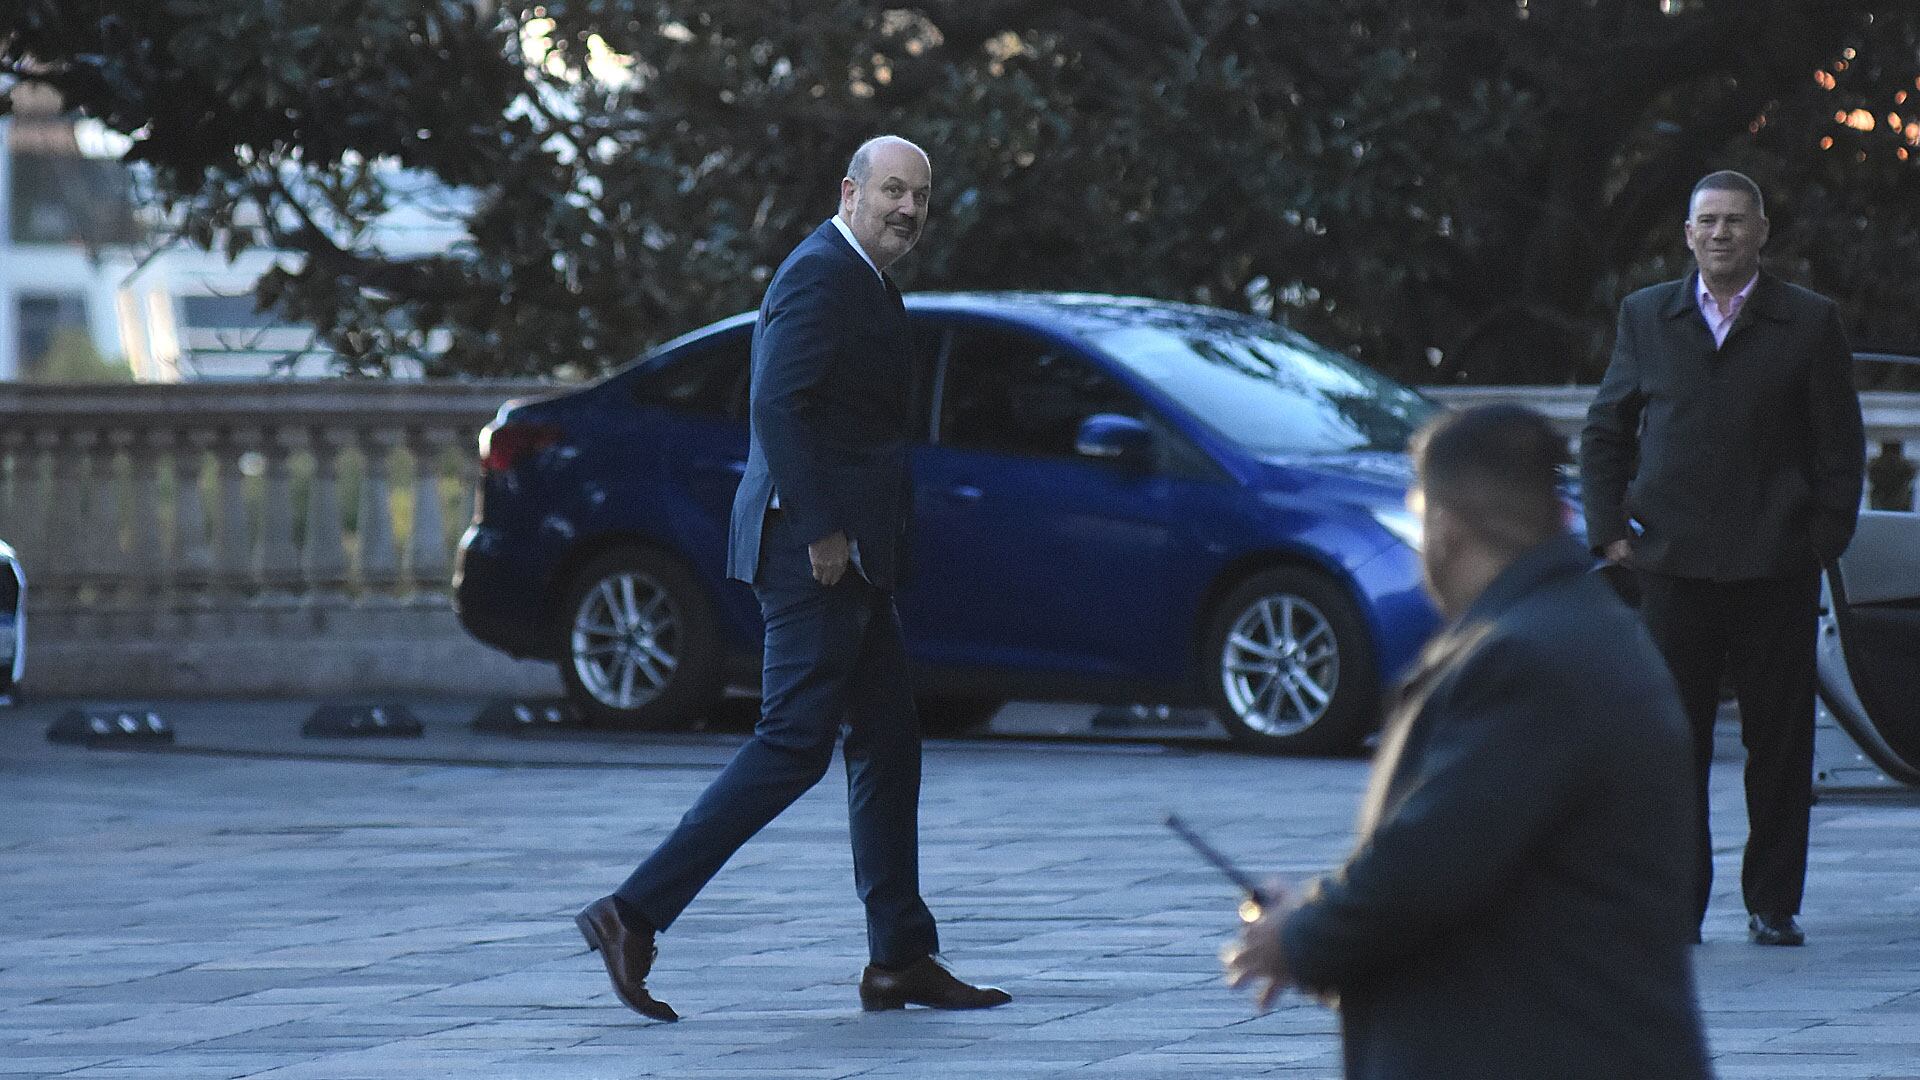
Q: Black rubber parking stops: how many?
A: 4